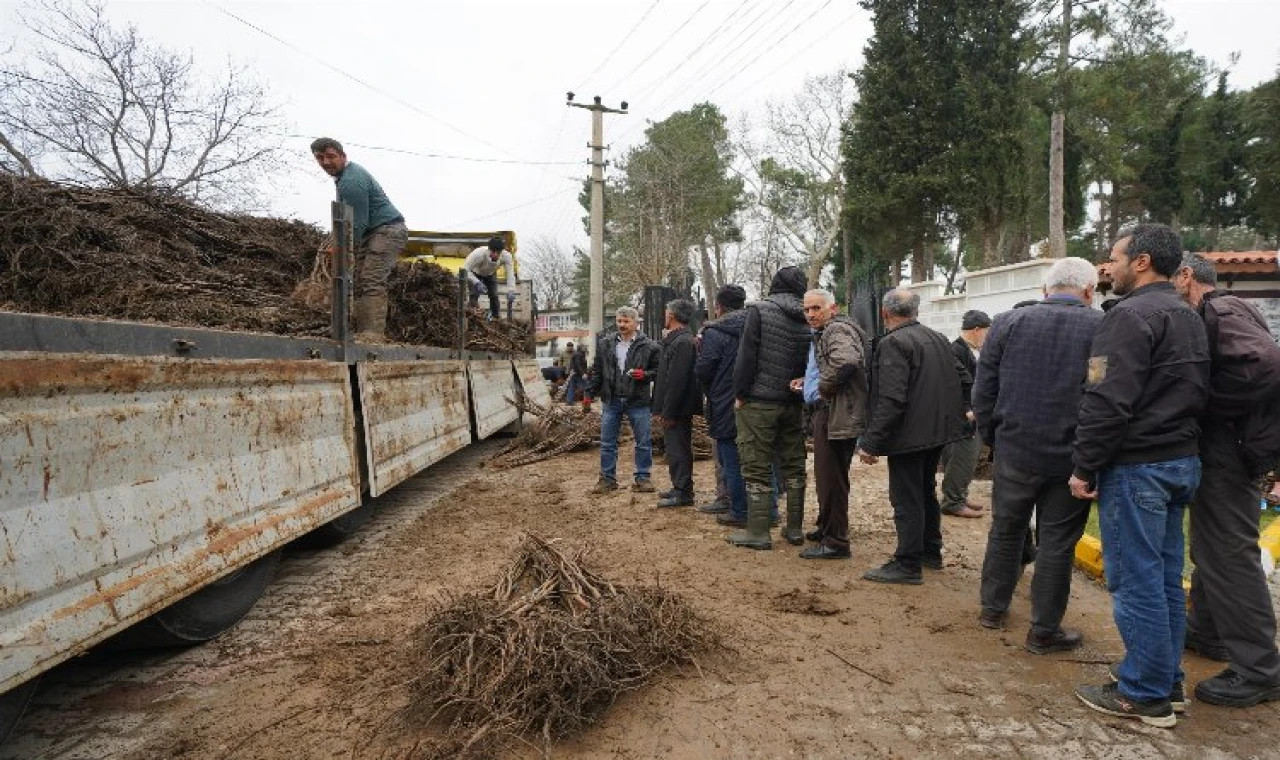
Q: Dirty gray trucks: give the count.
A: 1